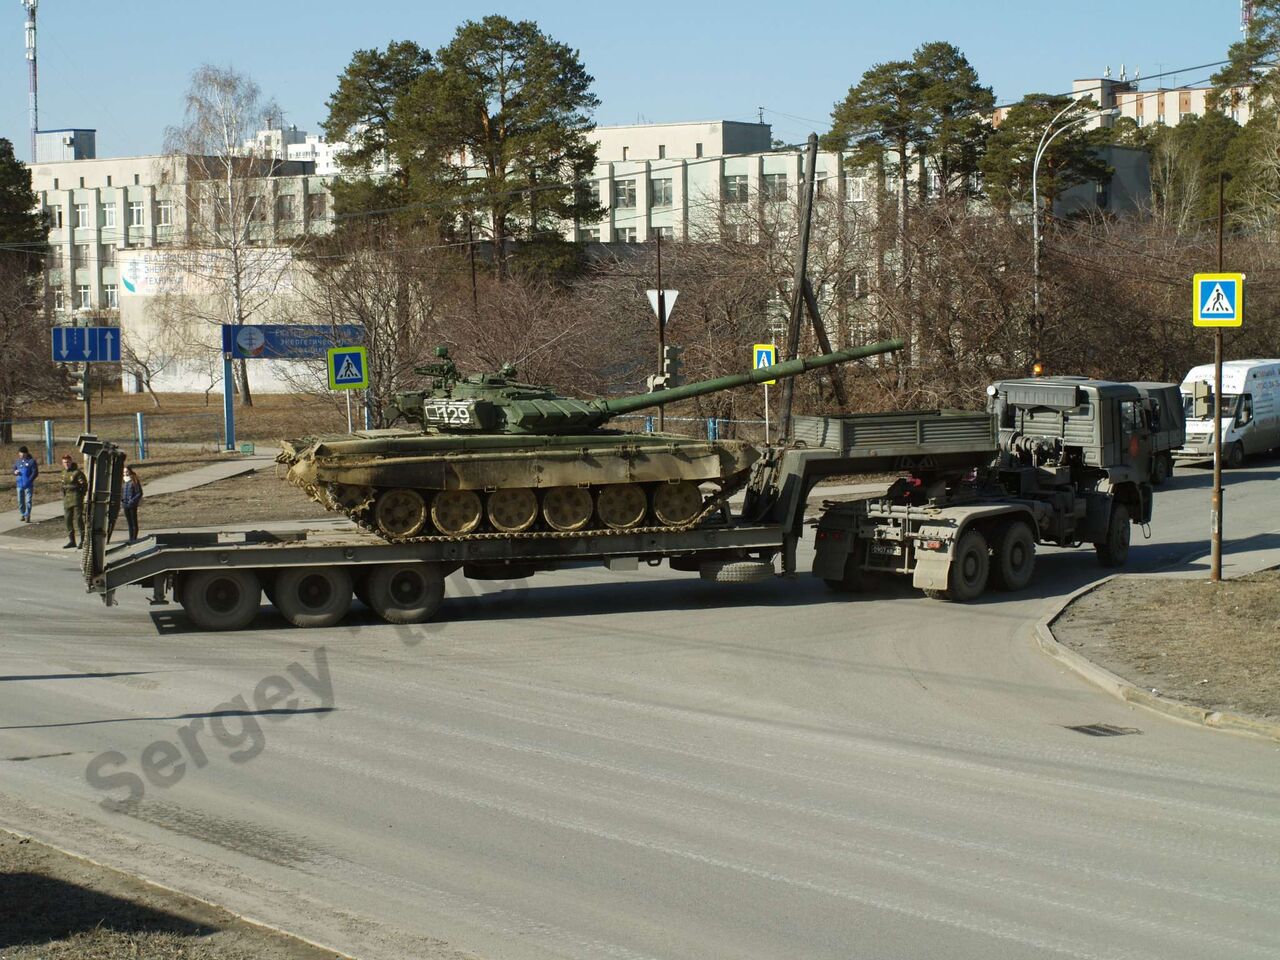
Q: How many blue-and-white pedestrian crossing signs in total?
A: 3